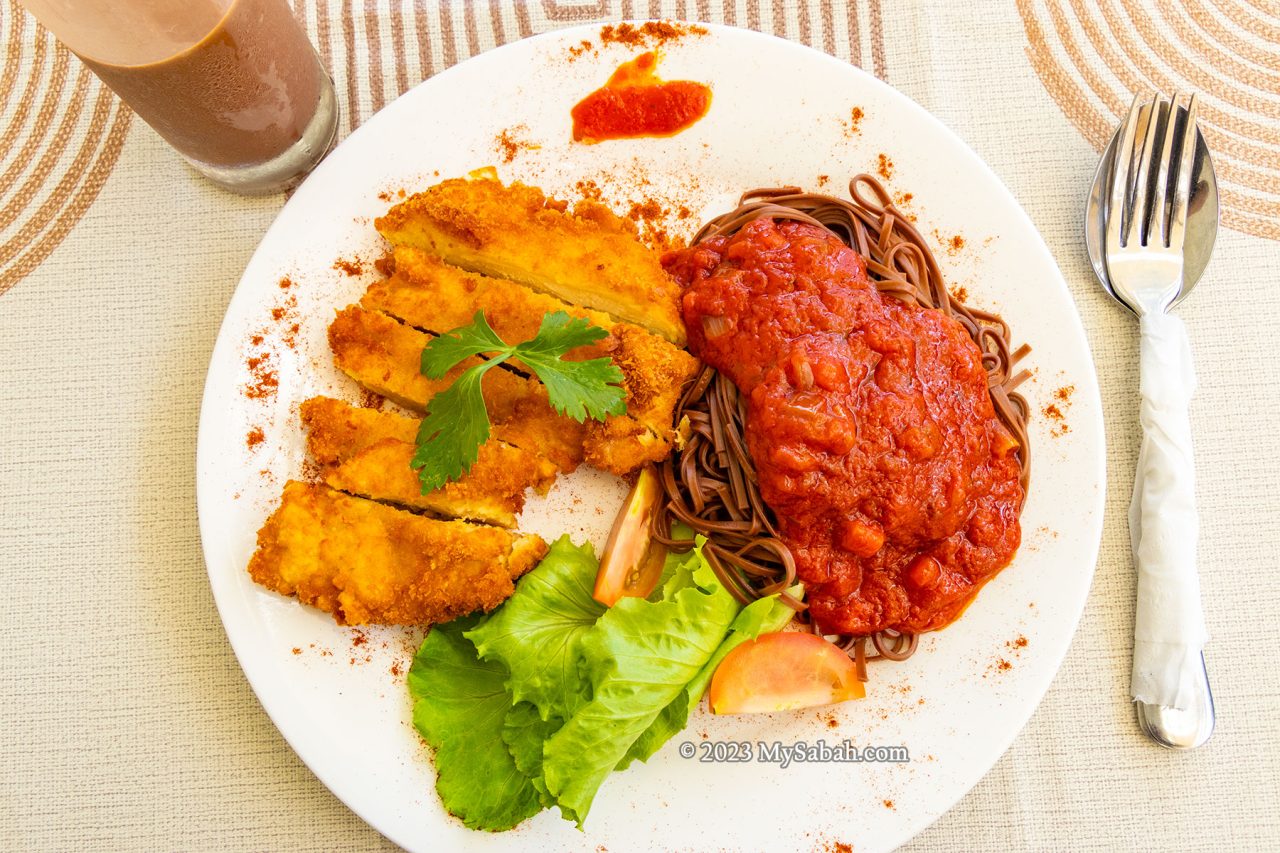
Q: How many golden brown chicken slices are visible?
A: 5